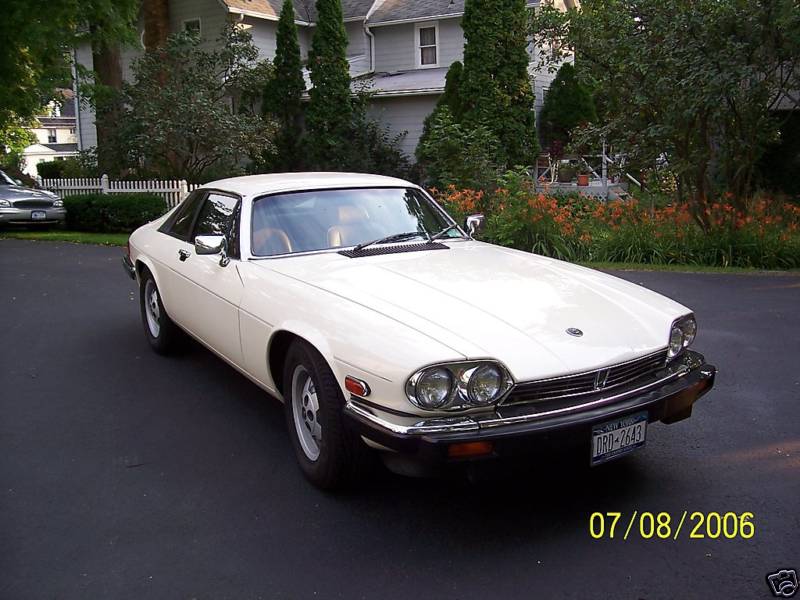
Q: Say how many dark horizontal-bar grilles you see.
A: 1